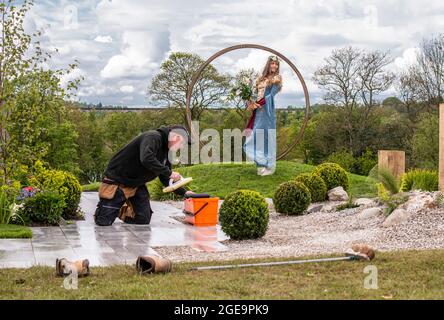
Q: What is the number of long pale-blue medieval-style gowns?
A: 1